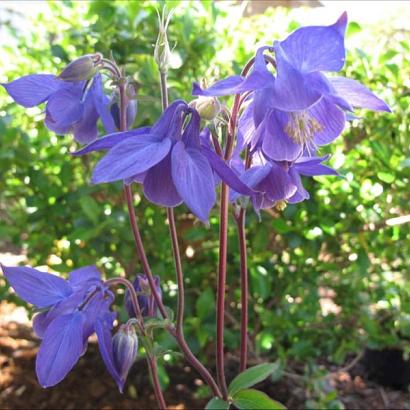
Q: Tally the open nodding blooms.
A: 5